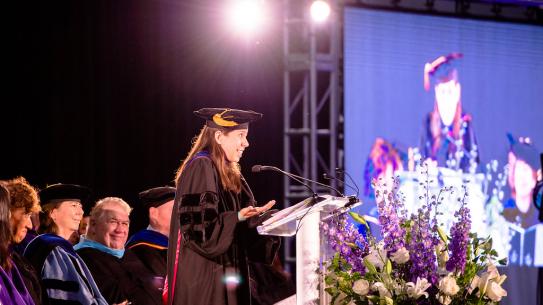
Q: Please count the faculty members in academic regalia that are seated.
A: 5